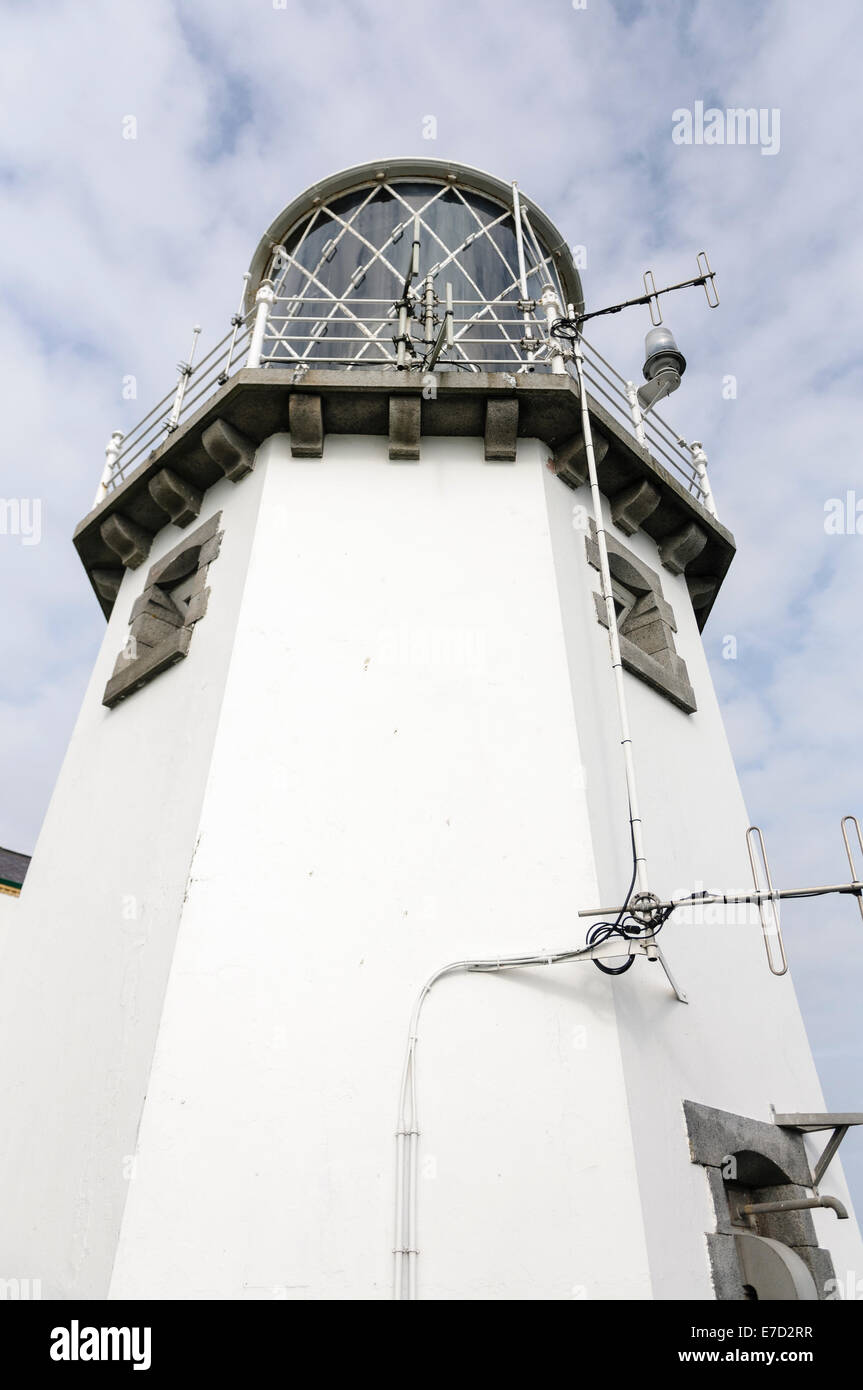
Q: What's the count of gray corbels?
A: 11